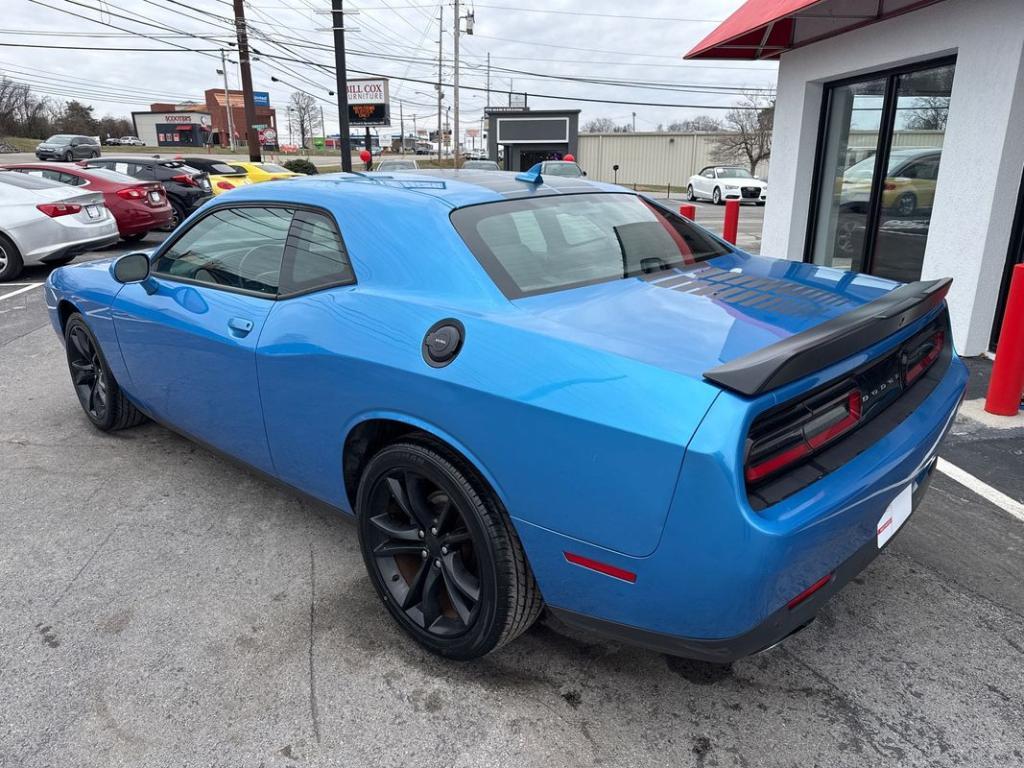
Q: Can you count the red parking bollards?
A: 3